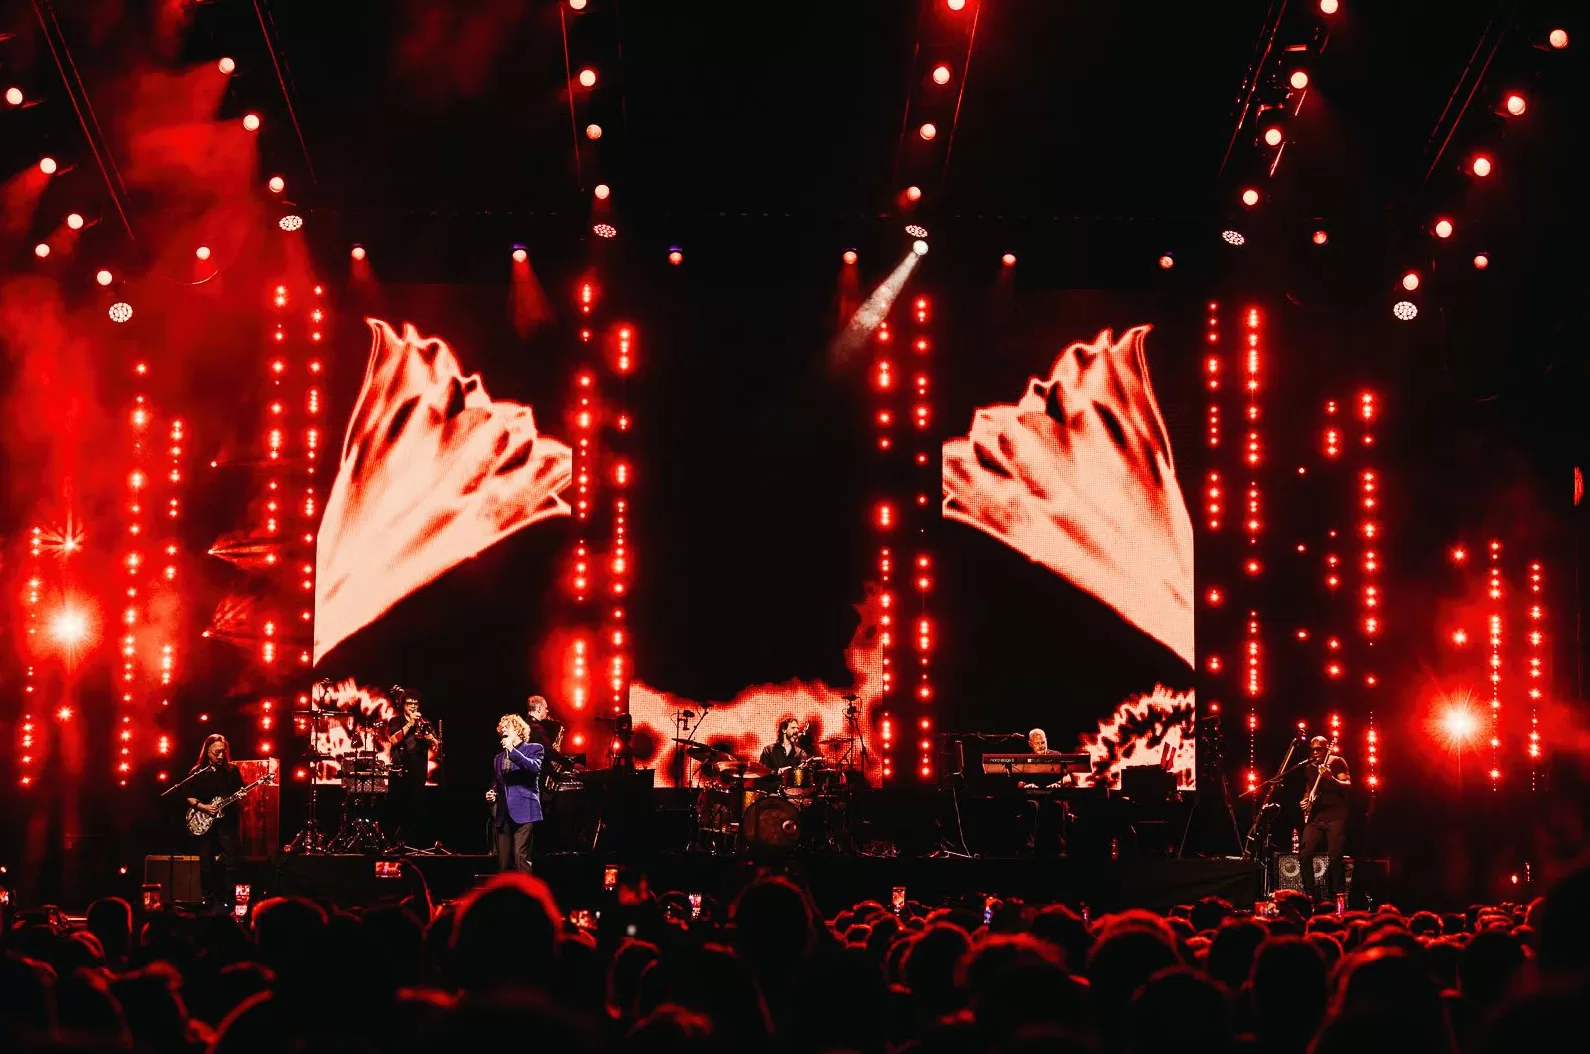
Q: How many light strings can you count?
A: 15